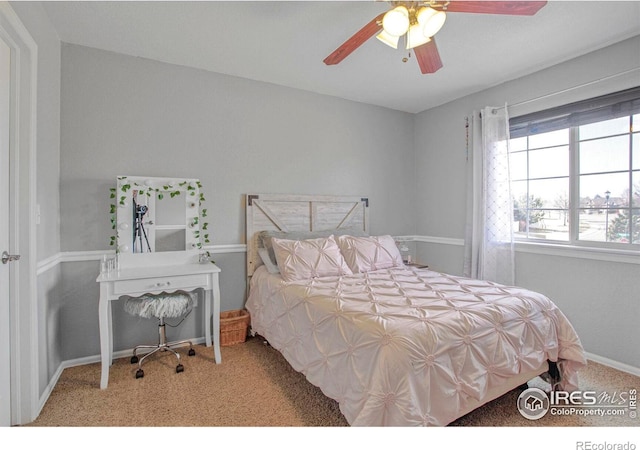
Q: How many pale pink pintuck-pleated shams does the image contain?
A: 2